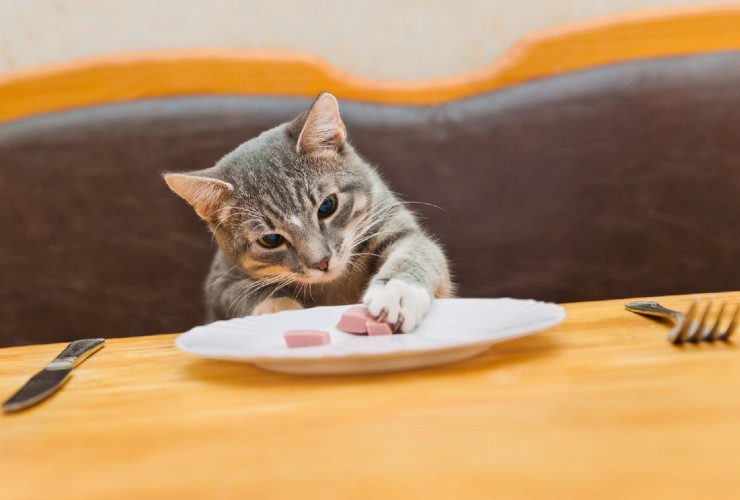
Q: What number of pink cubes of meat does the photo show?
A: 3